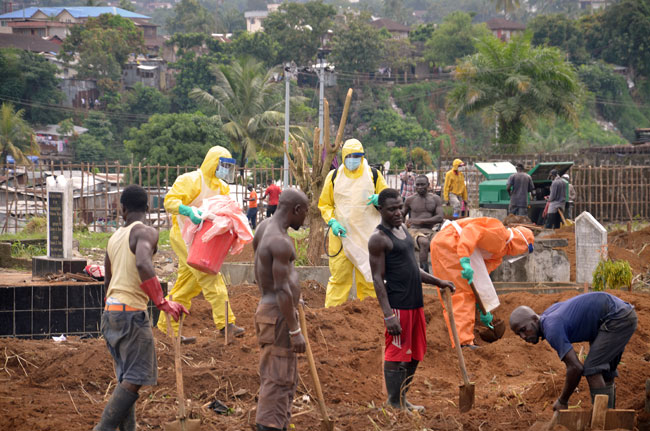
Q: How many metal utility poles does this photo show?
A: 2